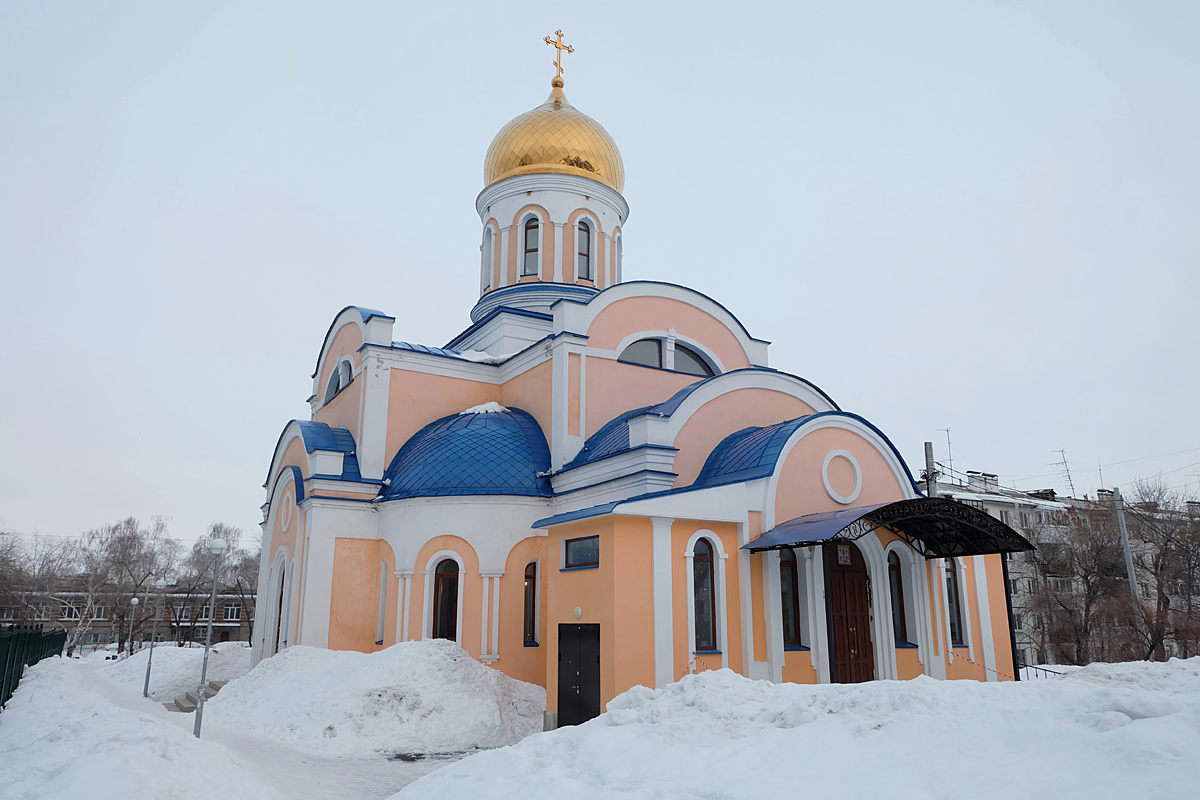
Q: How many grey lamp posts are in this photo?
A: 3